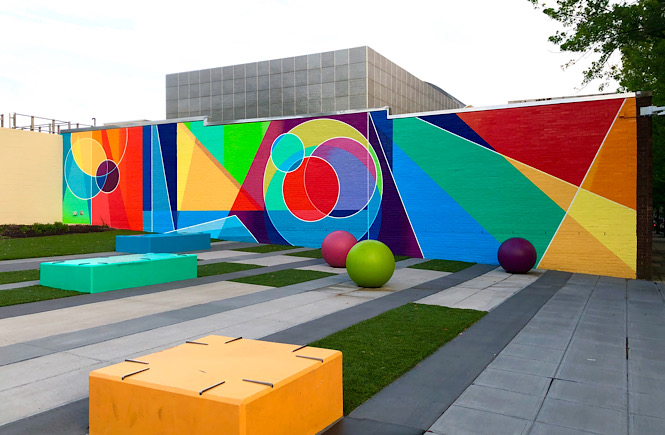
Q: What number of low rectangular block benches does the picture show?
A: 3